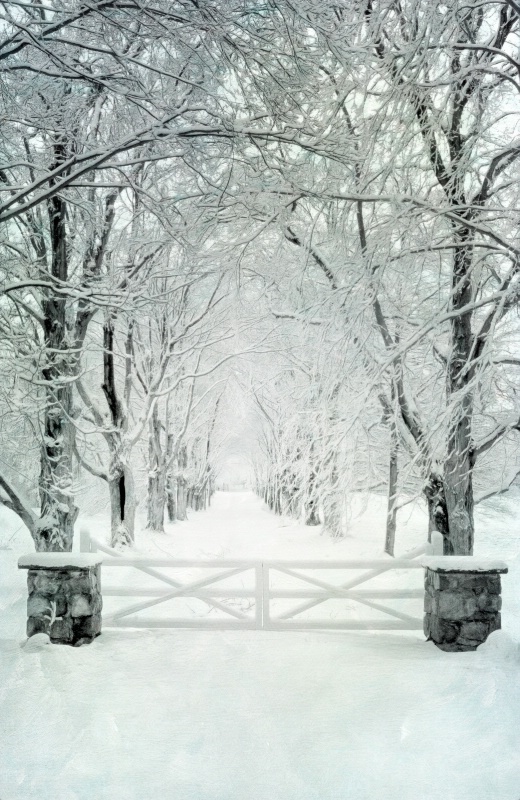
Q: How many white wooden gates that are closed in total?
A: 2